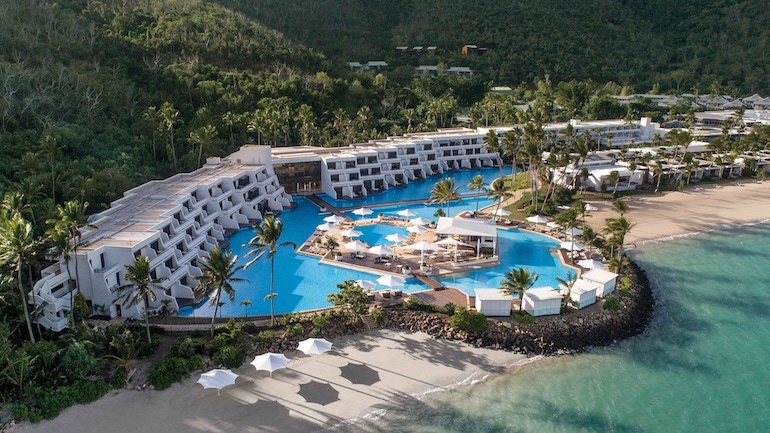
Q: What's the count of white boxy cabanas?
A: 4